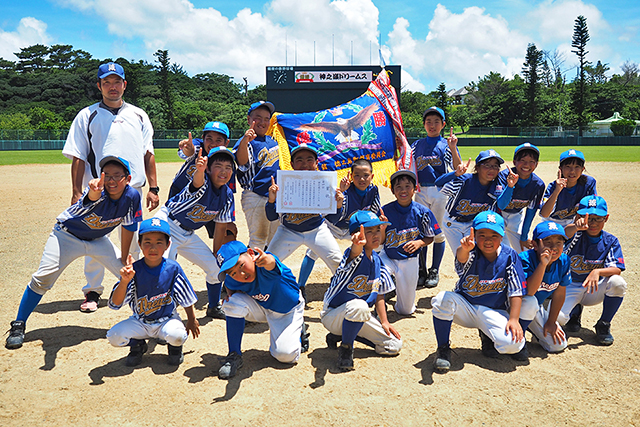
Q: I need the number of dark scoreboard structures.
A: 1